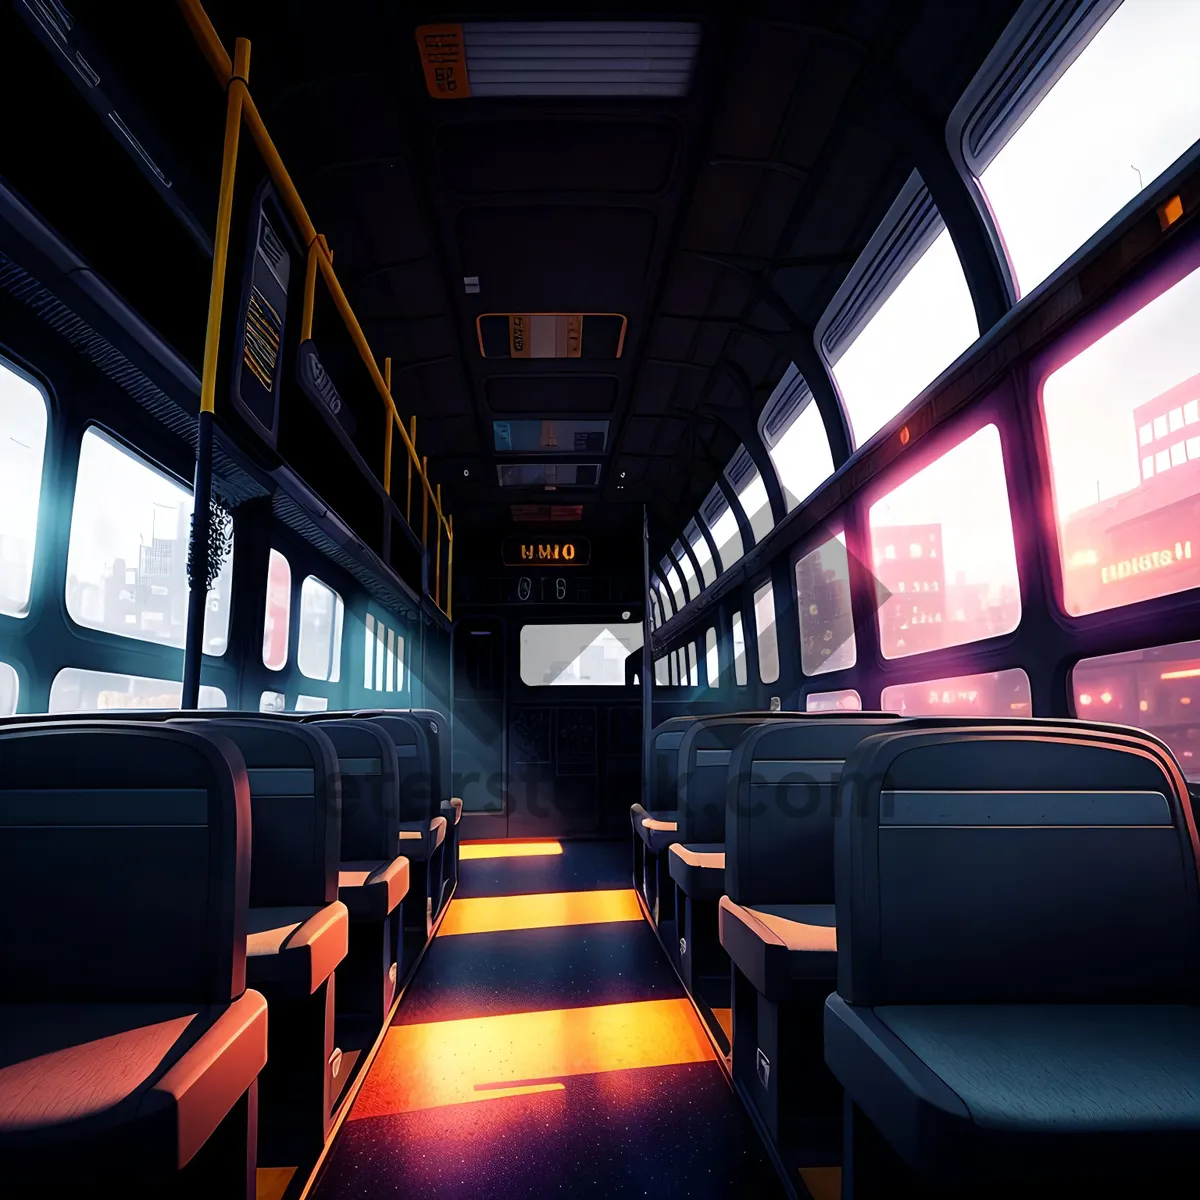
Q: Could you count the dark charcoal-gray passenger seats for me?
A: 9